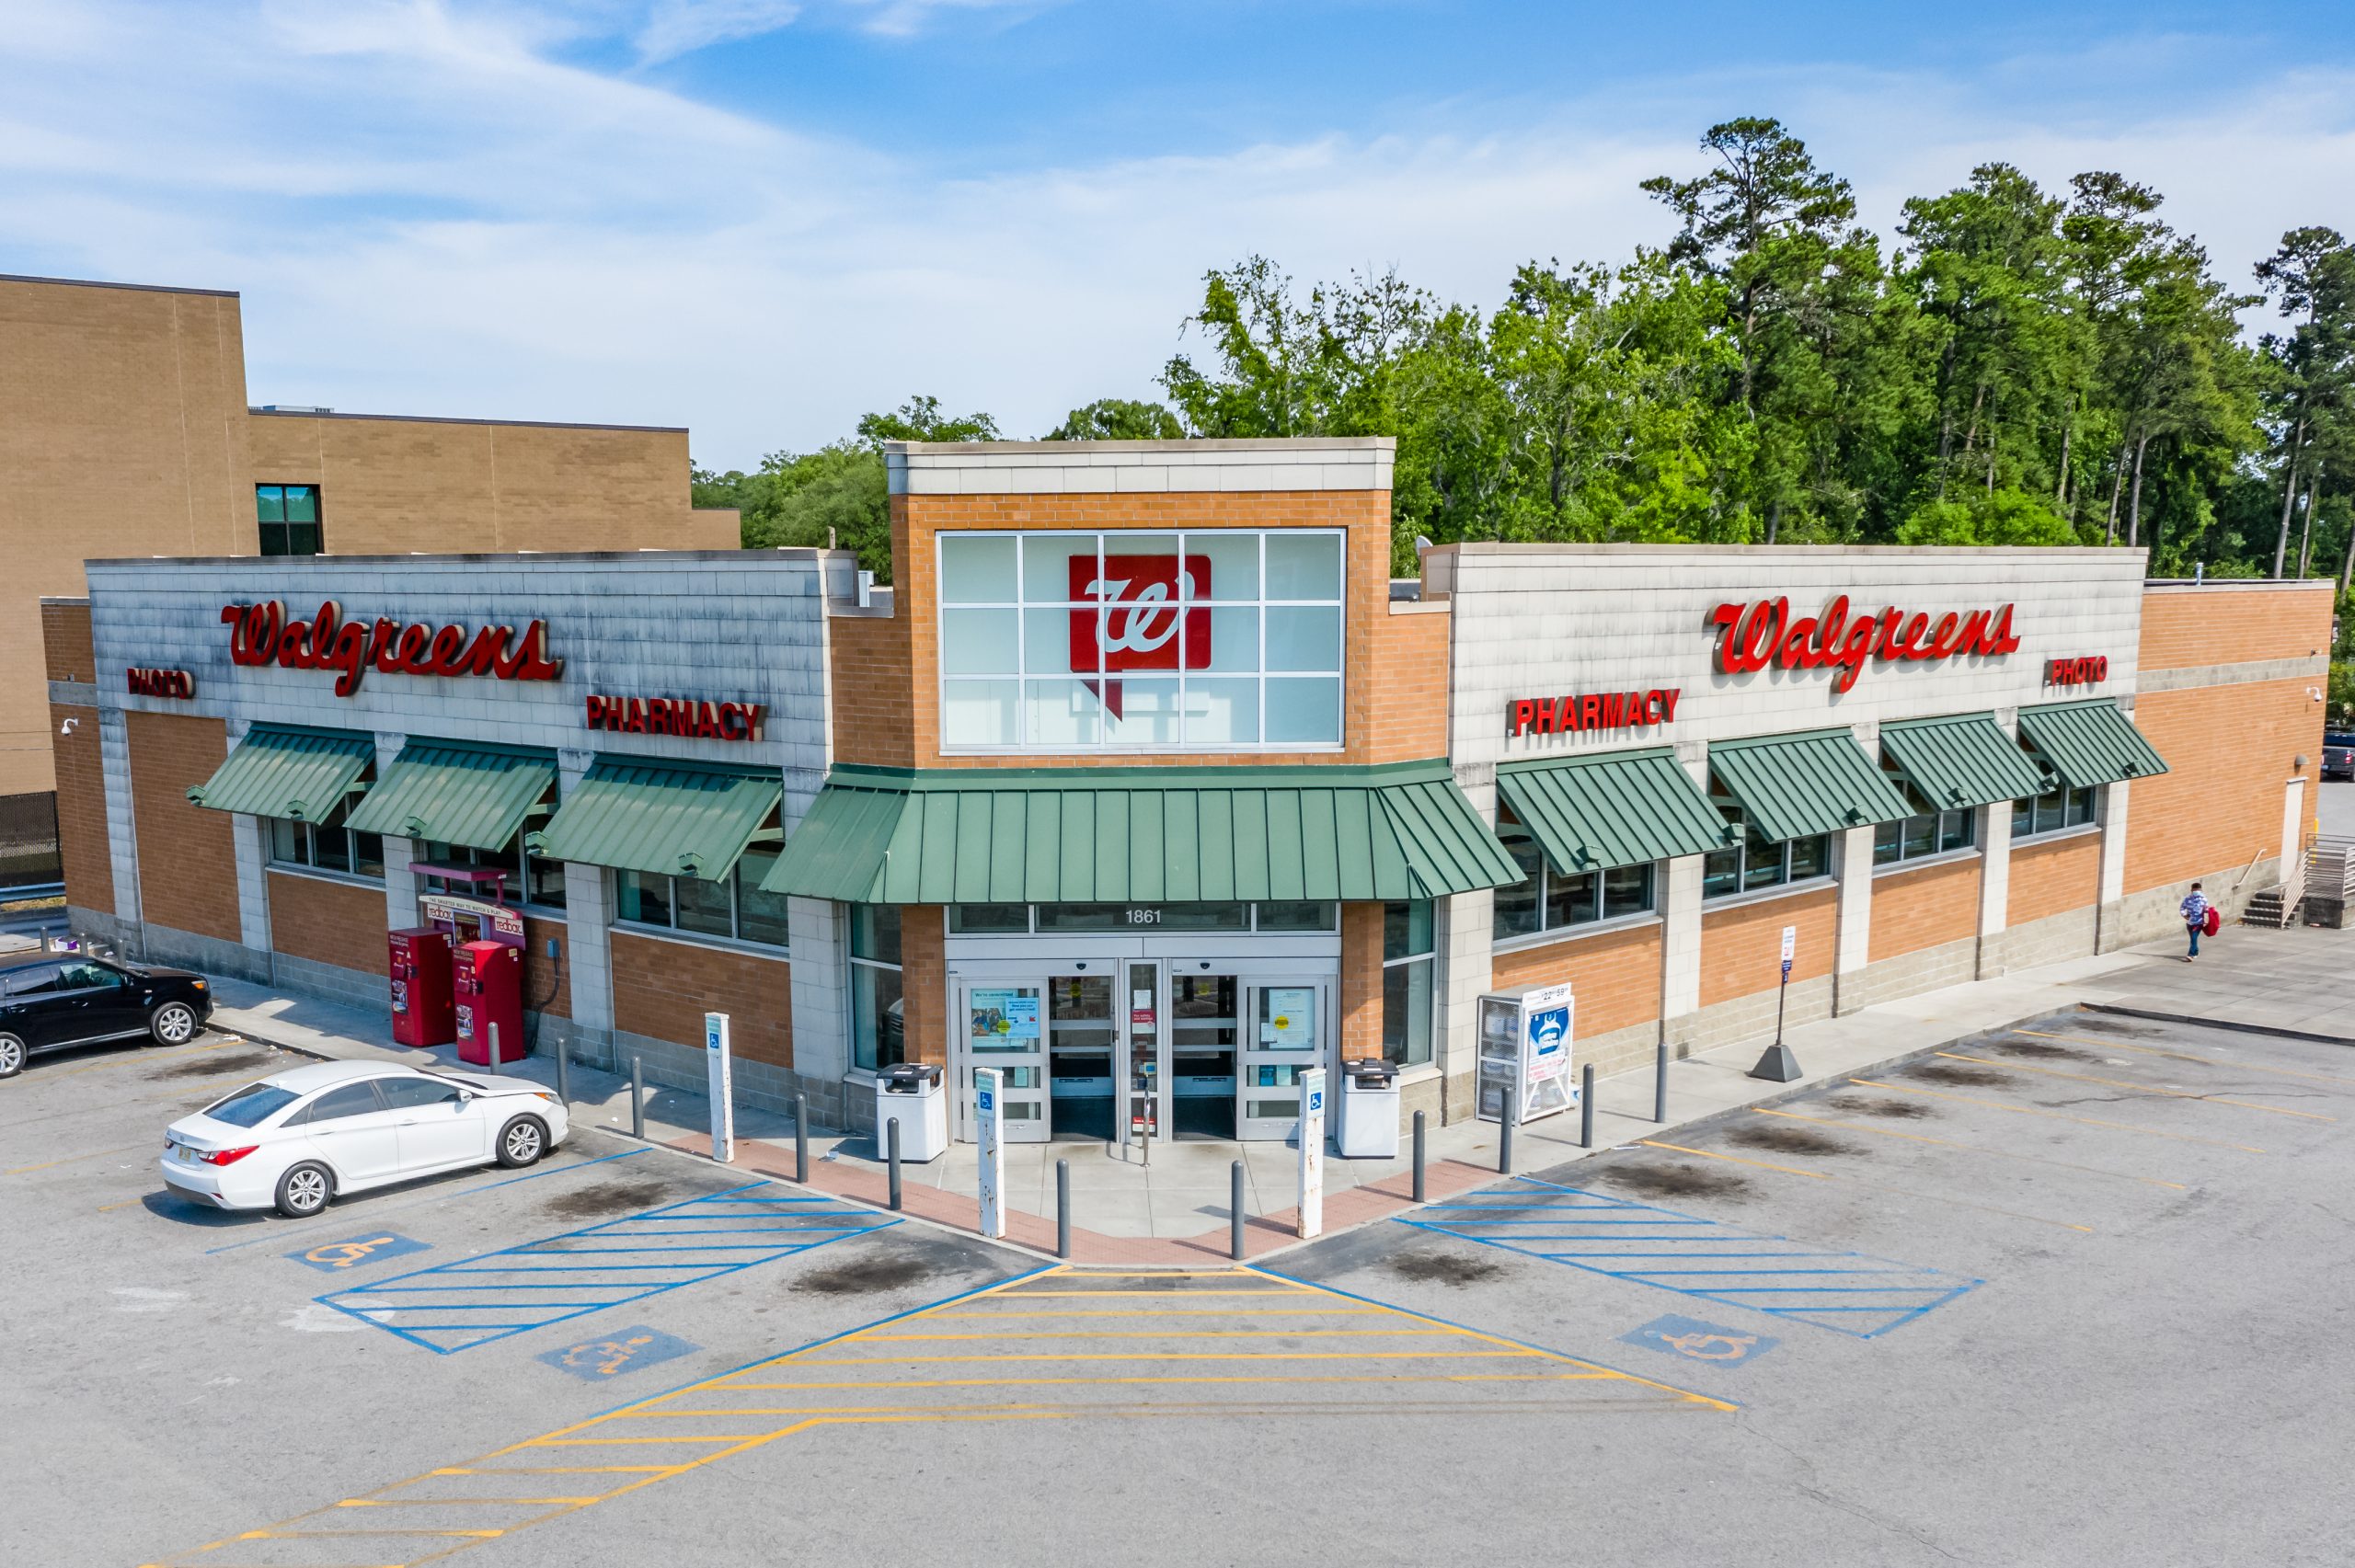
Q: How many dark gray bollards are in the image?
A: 14